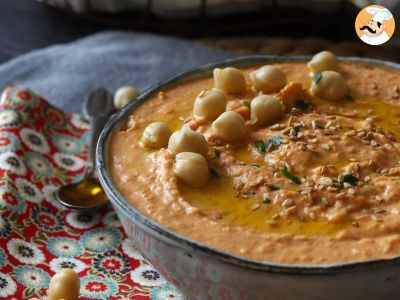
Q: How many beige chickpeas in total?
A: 12